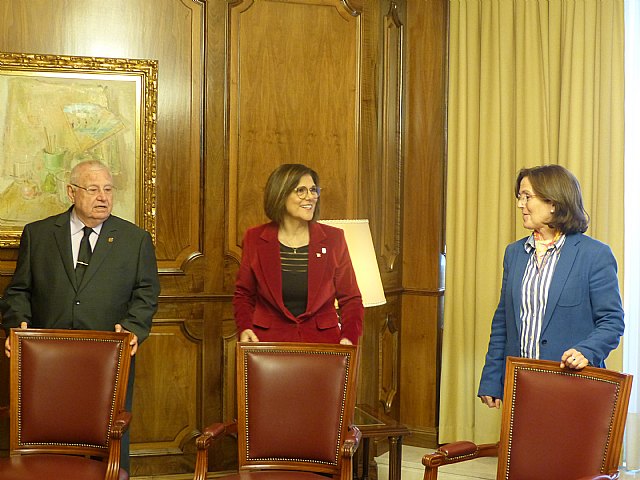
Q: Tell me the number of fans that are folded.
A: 0